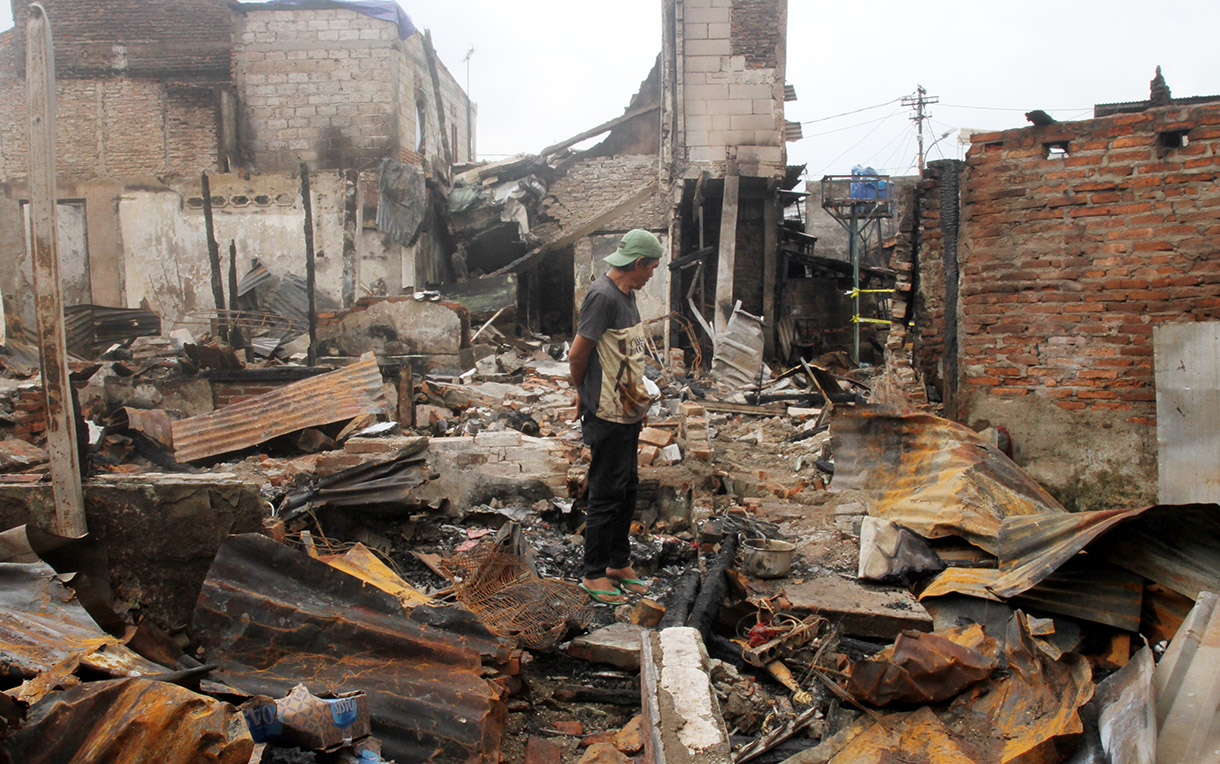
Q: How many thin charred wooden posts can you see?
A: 3